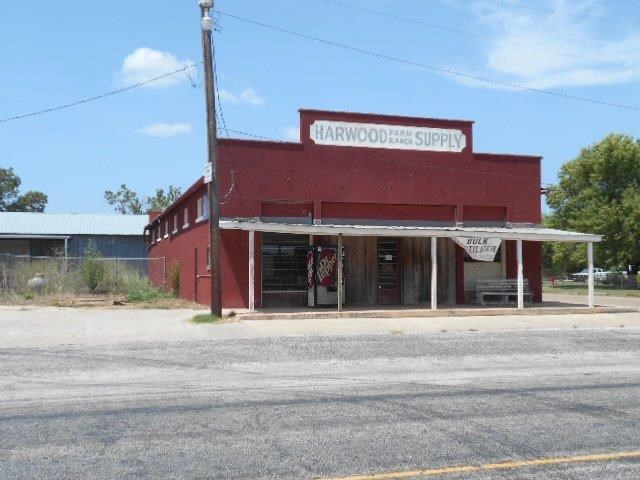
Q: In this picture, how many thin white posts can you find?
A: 5